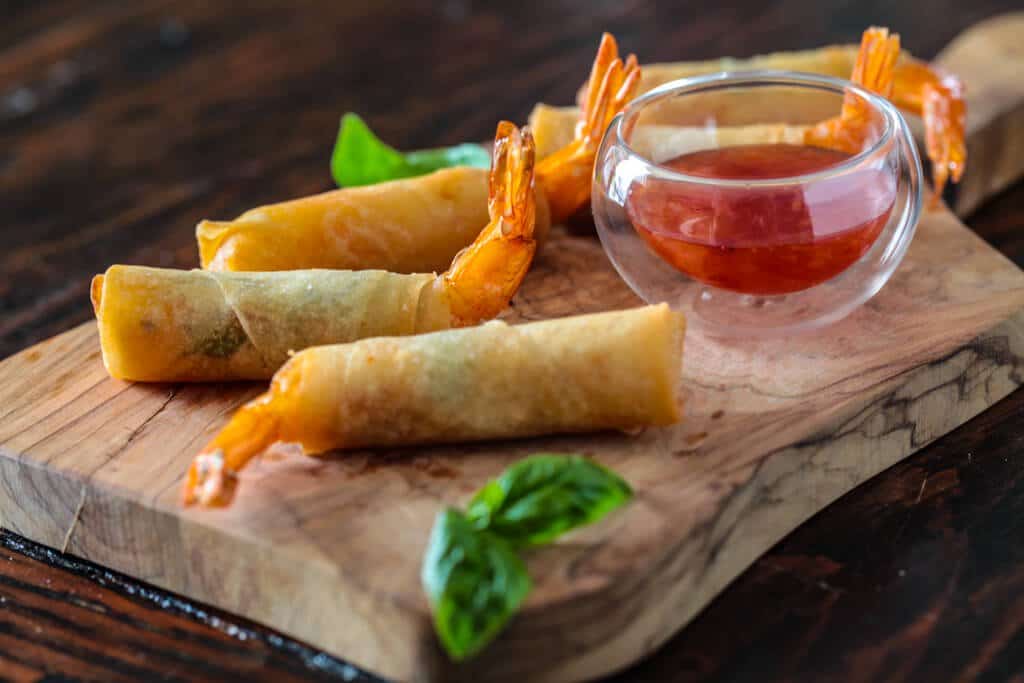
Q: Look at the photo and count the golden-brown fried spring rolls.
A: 5